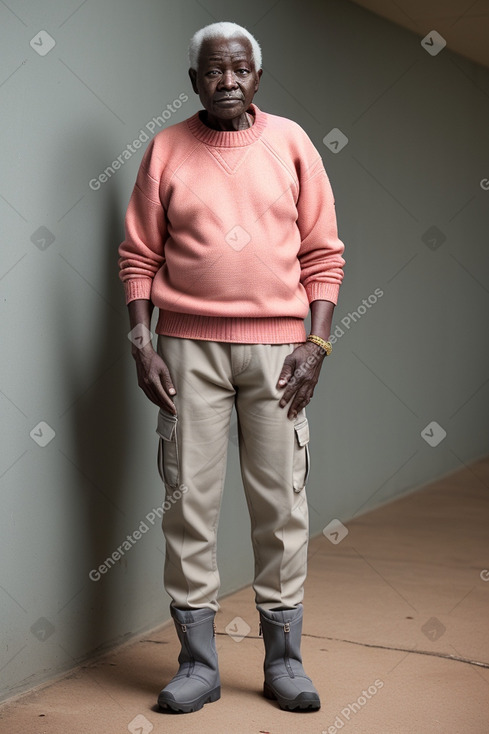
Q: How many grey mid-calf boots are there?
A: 2